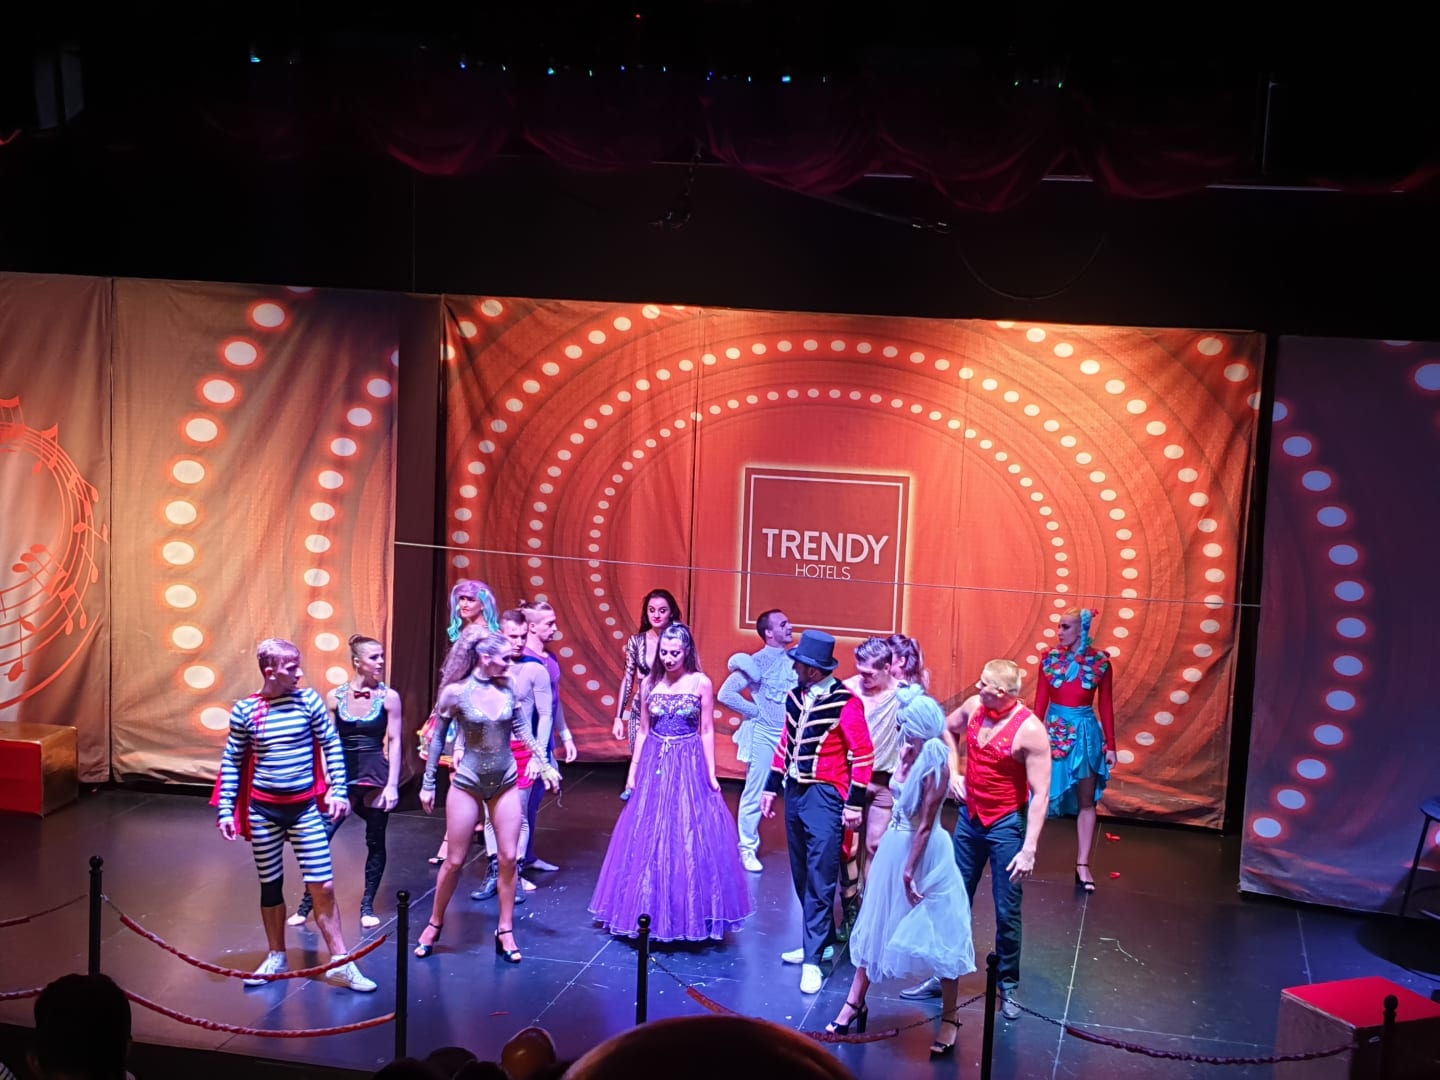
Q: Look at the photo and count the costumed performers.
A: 15